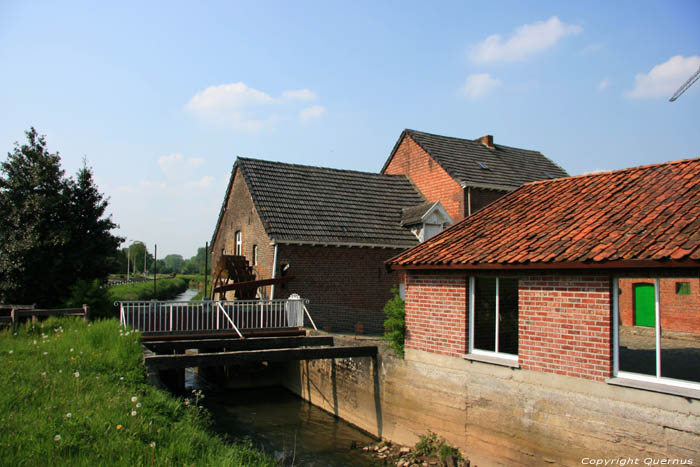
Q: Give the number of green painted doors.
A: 1